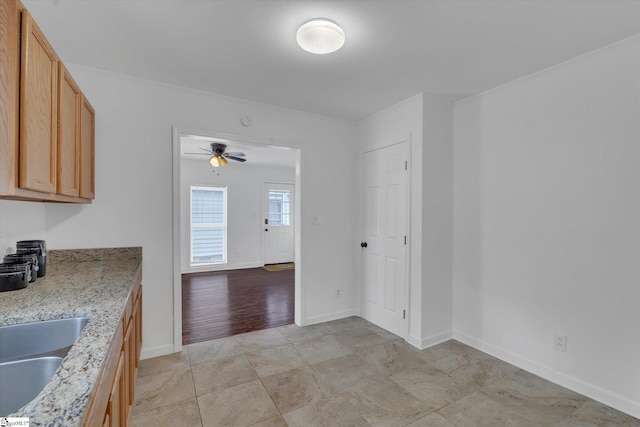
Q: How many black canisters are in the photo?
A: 3